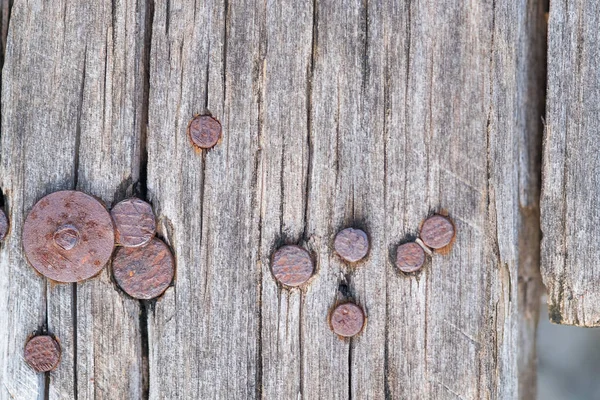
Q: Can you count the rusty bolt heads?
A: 11